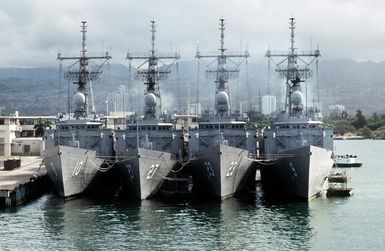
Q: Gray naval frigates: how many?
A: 4